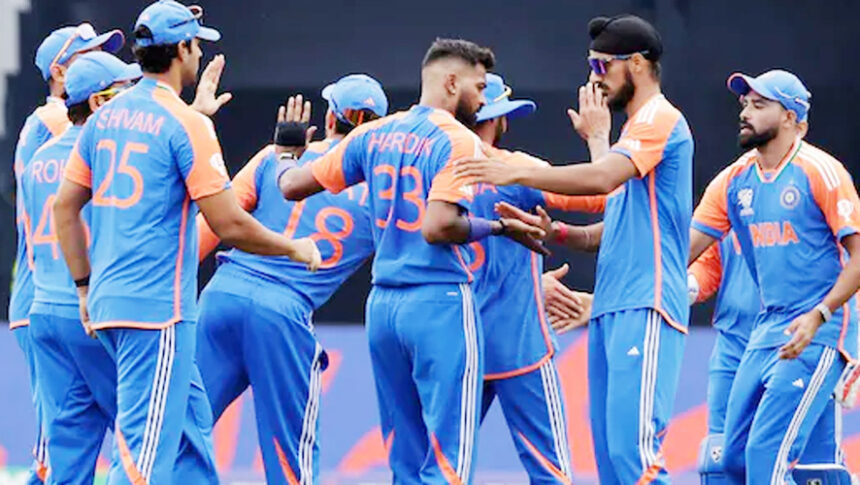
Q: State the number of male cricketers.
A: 9